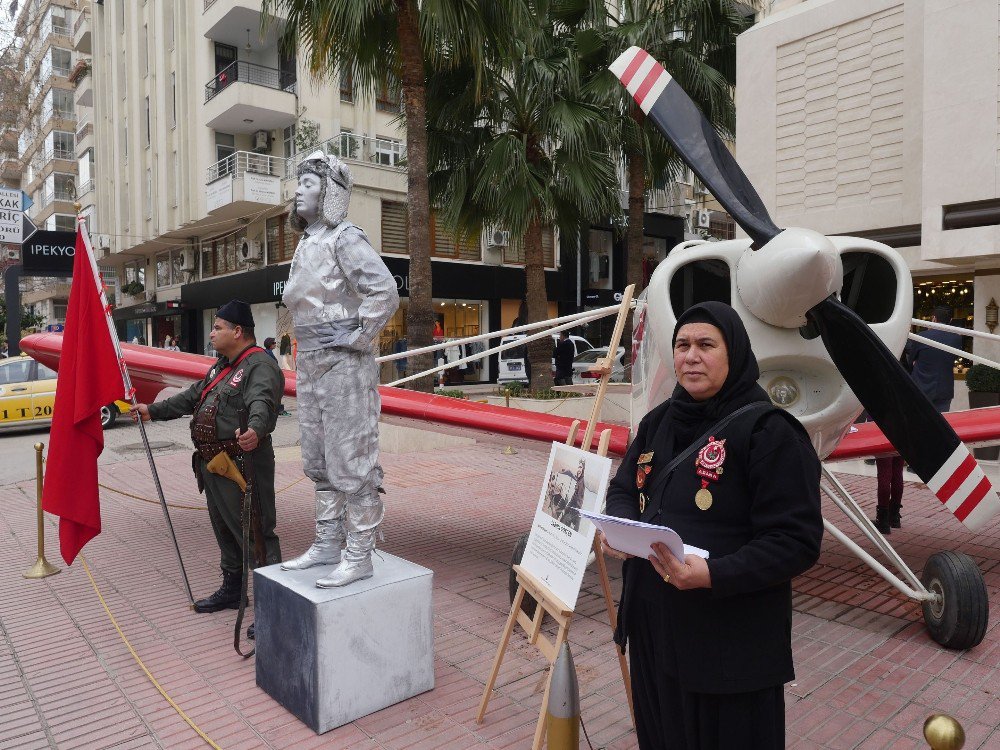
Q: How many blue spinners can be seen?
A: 0